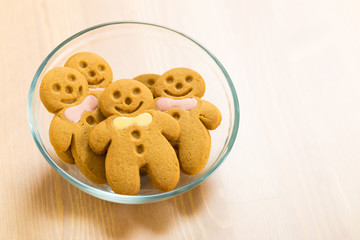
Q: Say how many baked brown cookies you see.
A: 5